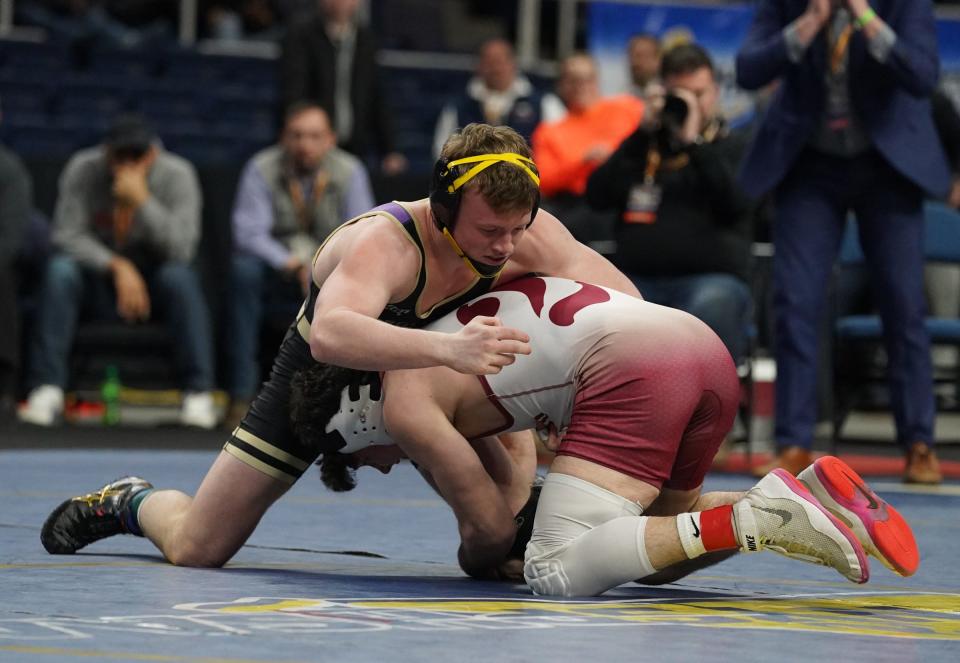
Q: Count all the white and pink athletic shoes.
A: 2